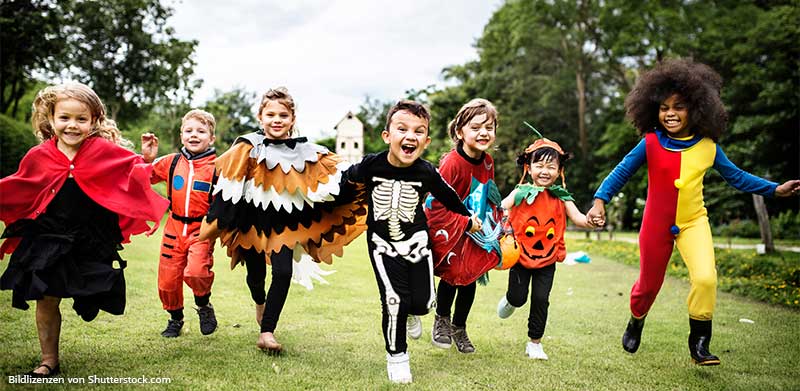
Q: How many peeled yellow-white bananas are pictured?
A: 0